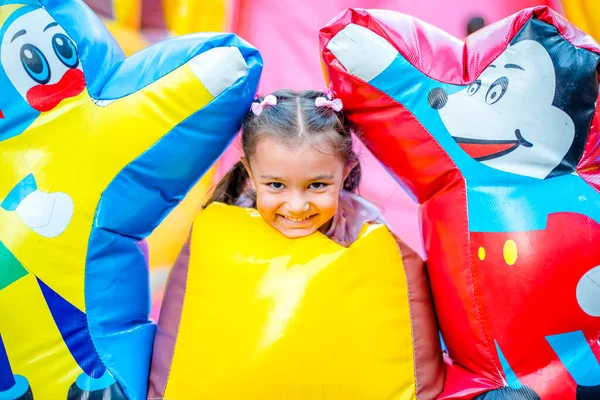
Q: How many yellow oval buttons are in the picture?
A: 2